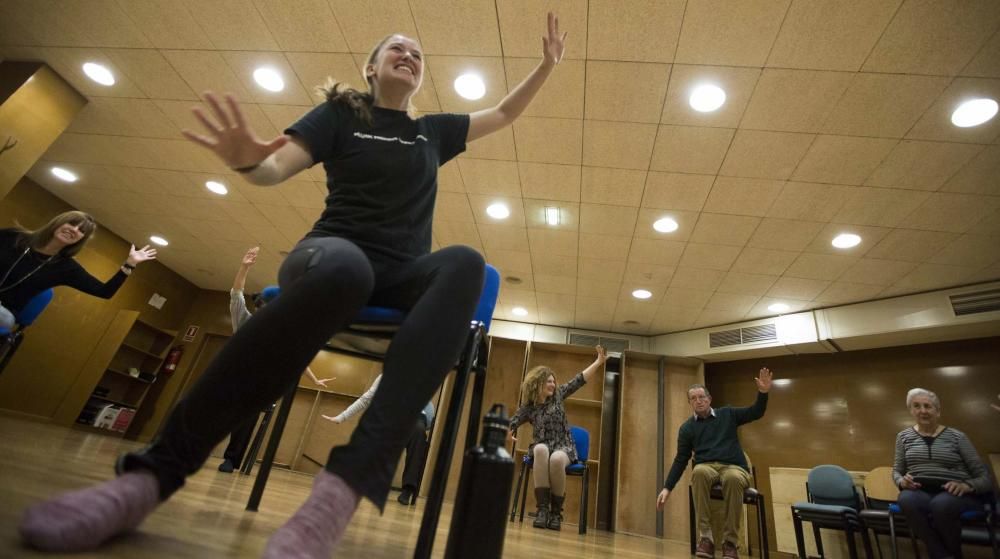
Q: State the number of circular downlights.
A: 14